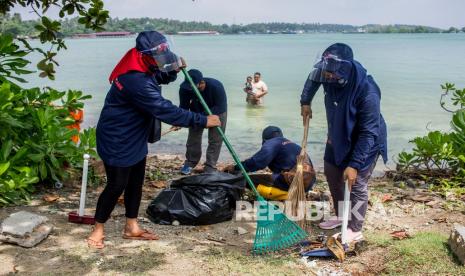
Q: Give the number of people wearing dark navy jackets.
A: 4